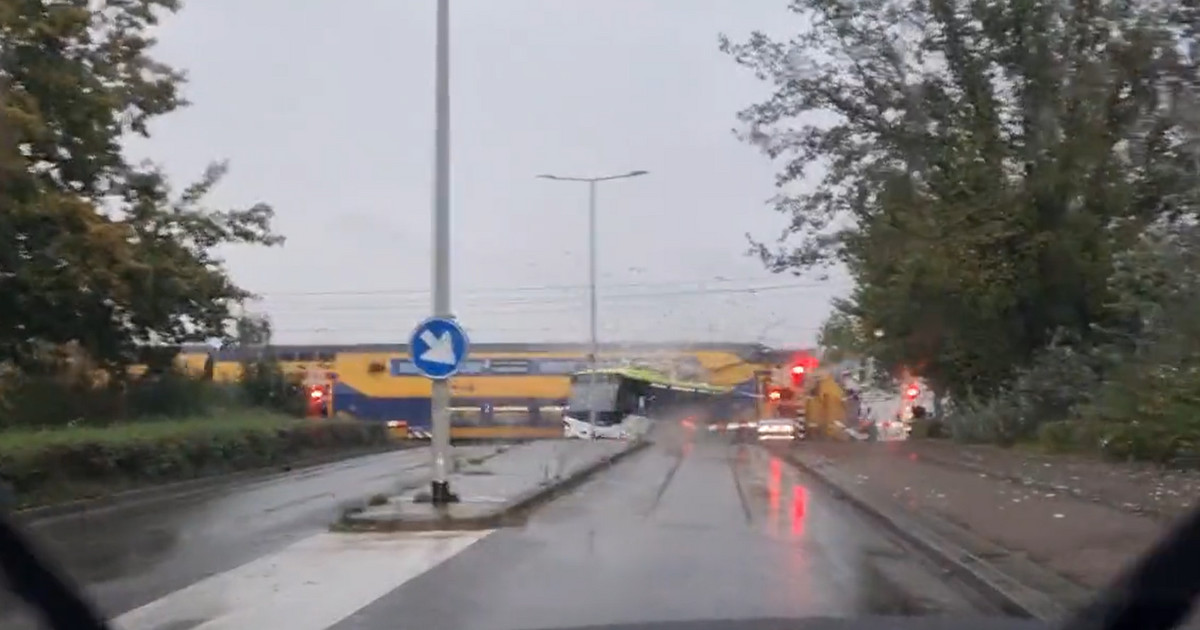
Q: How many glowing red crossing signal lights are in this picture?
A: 4